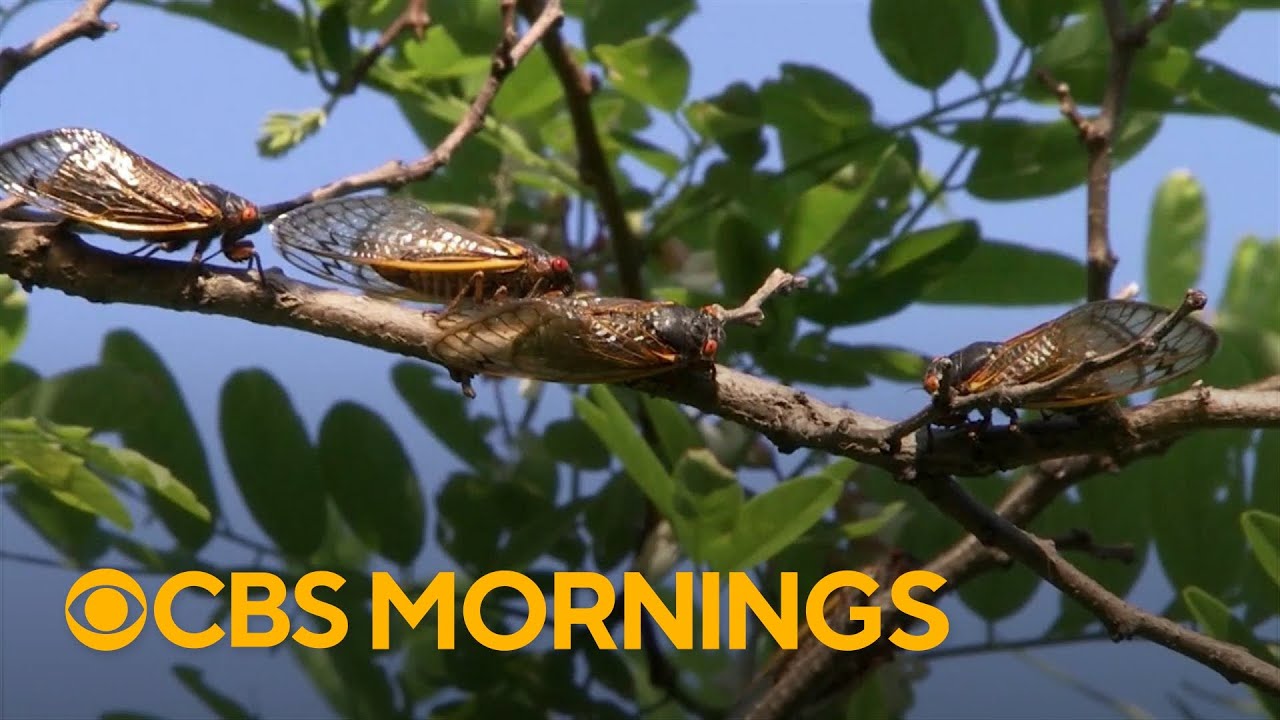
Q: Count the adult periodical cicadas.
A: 4